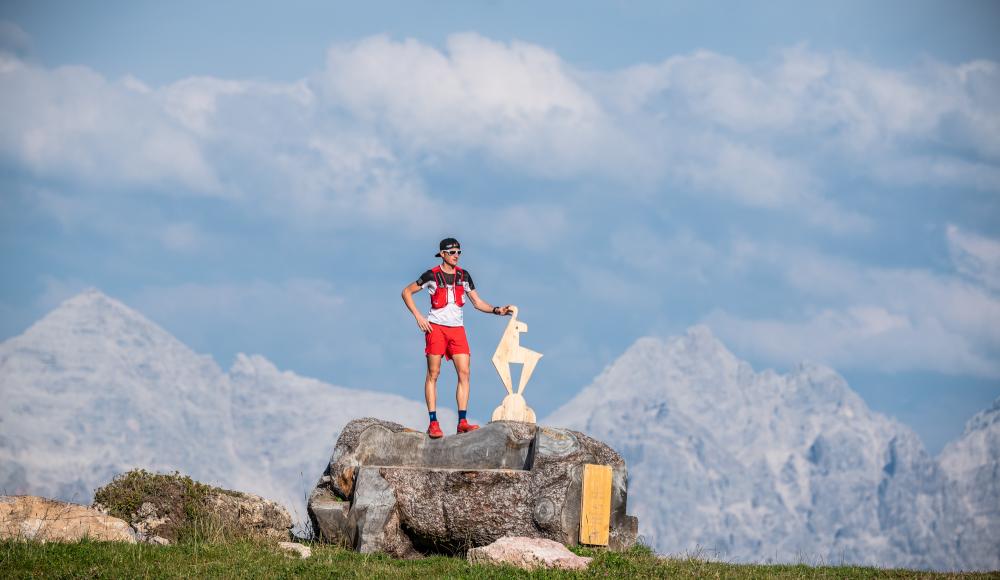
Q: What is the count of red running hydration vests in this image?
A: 1